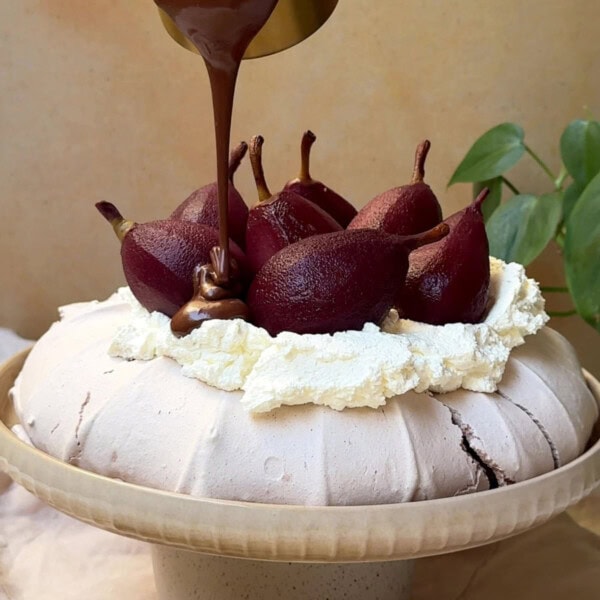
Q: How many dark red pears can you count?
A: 7